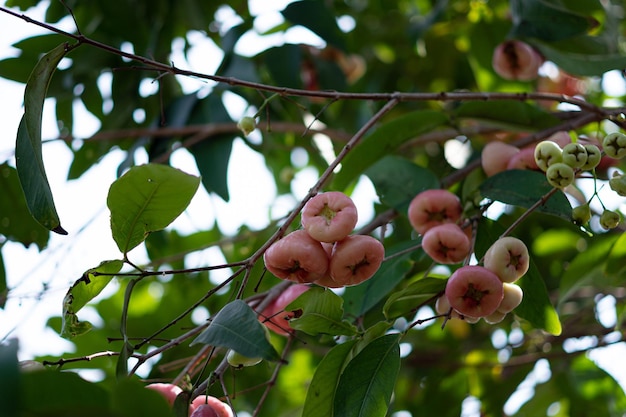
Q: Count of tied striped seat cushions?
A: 0